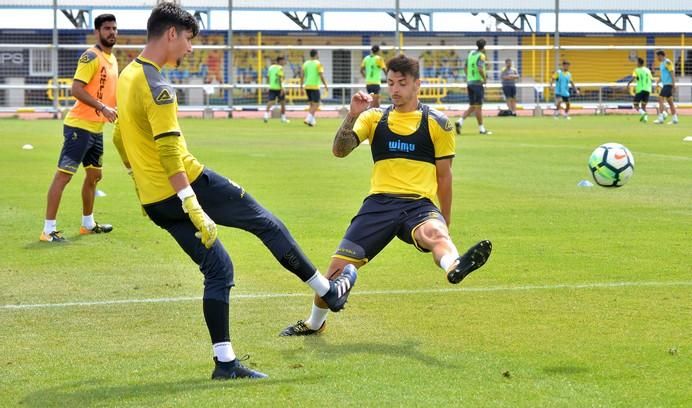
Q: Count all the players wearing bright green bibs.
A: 5